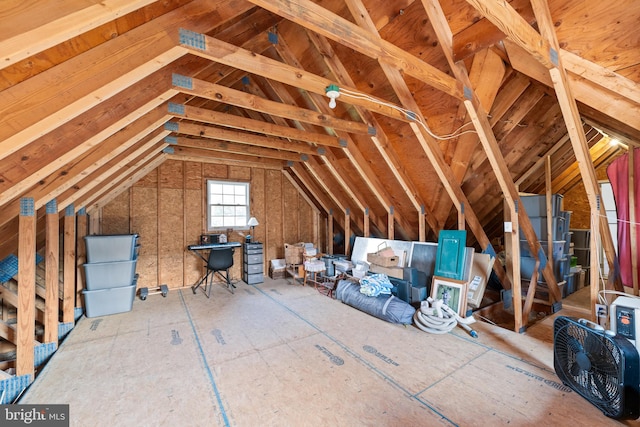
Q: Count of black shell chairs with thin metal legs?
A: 1